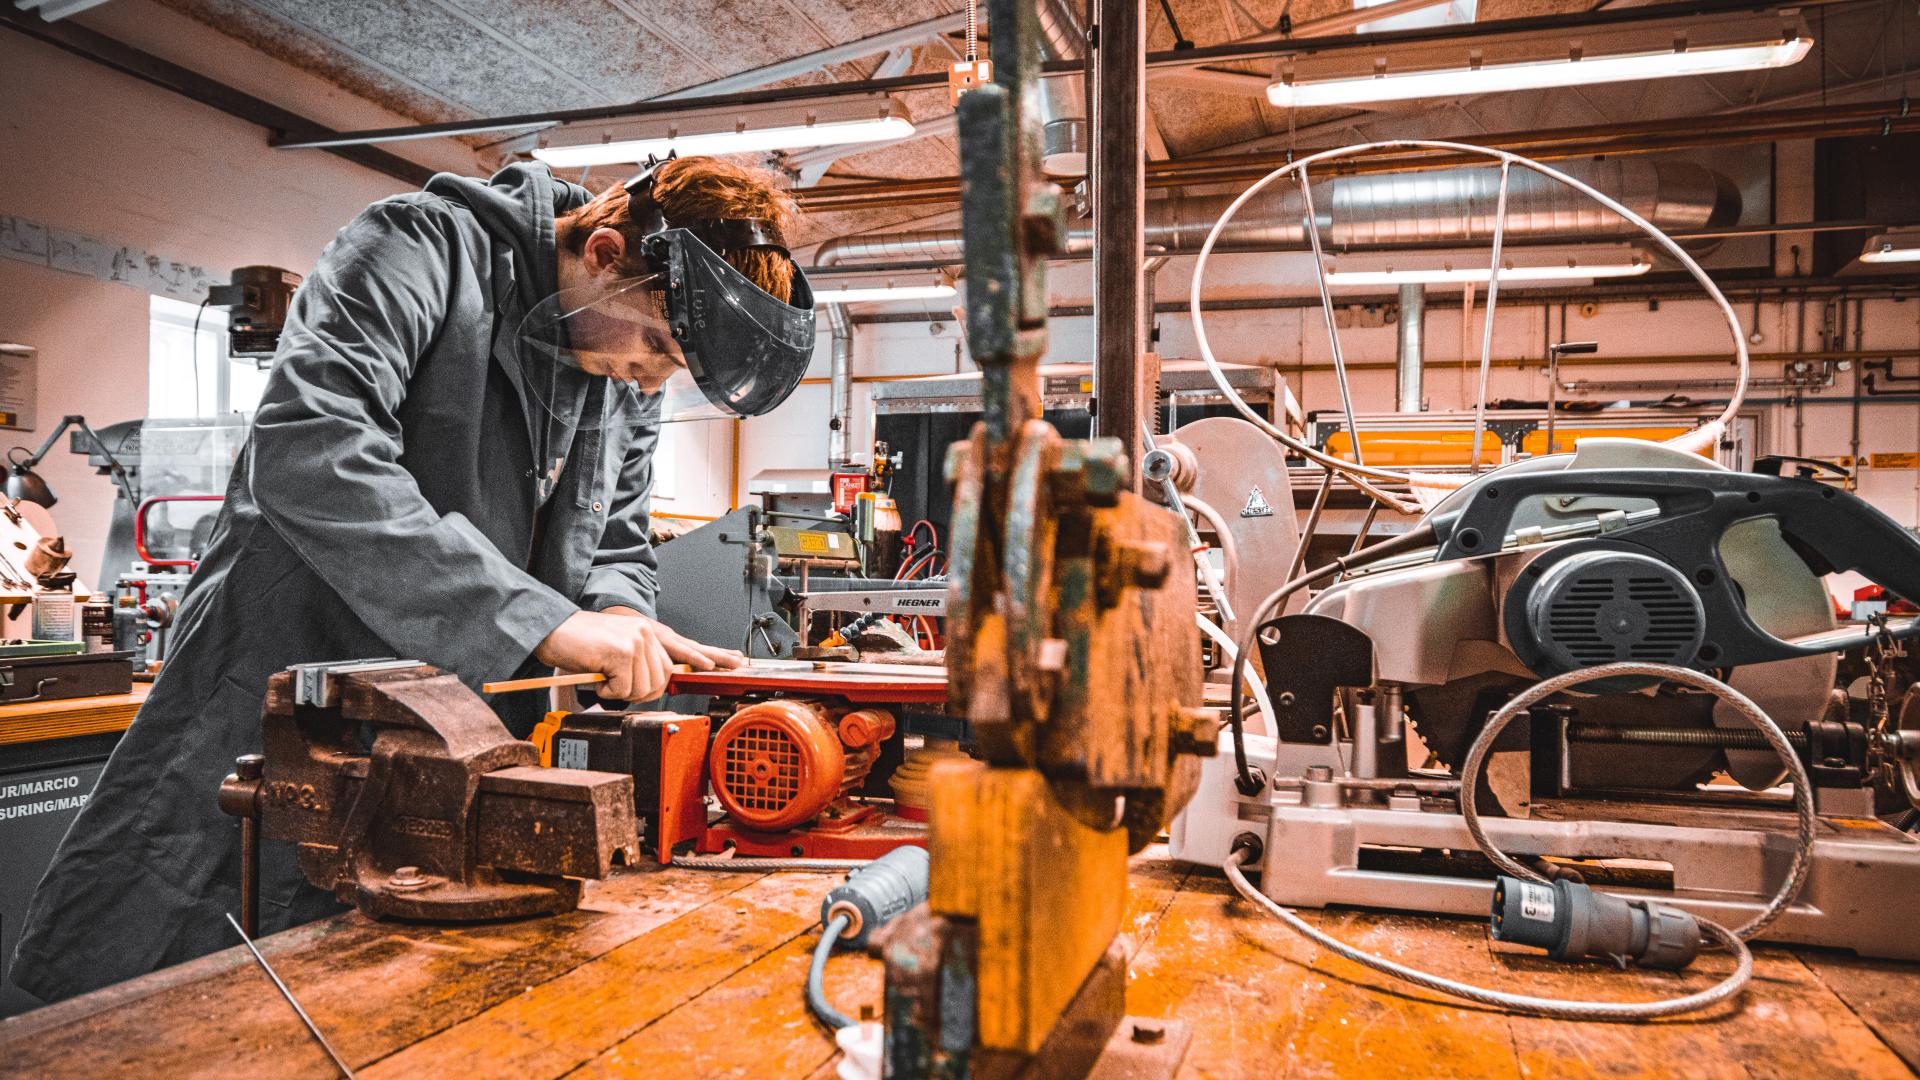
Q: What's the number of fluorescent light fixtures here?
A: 5